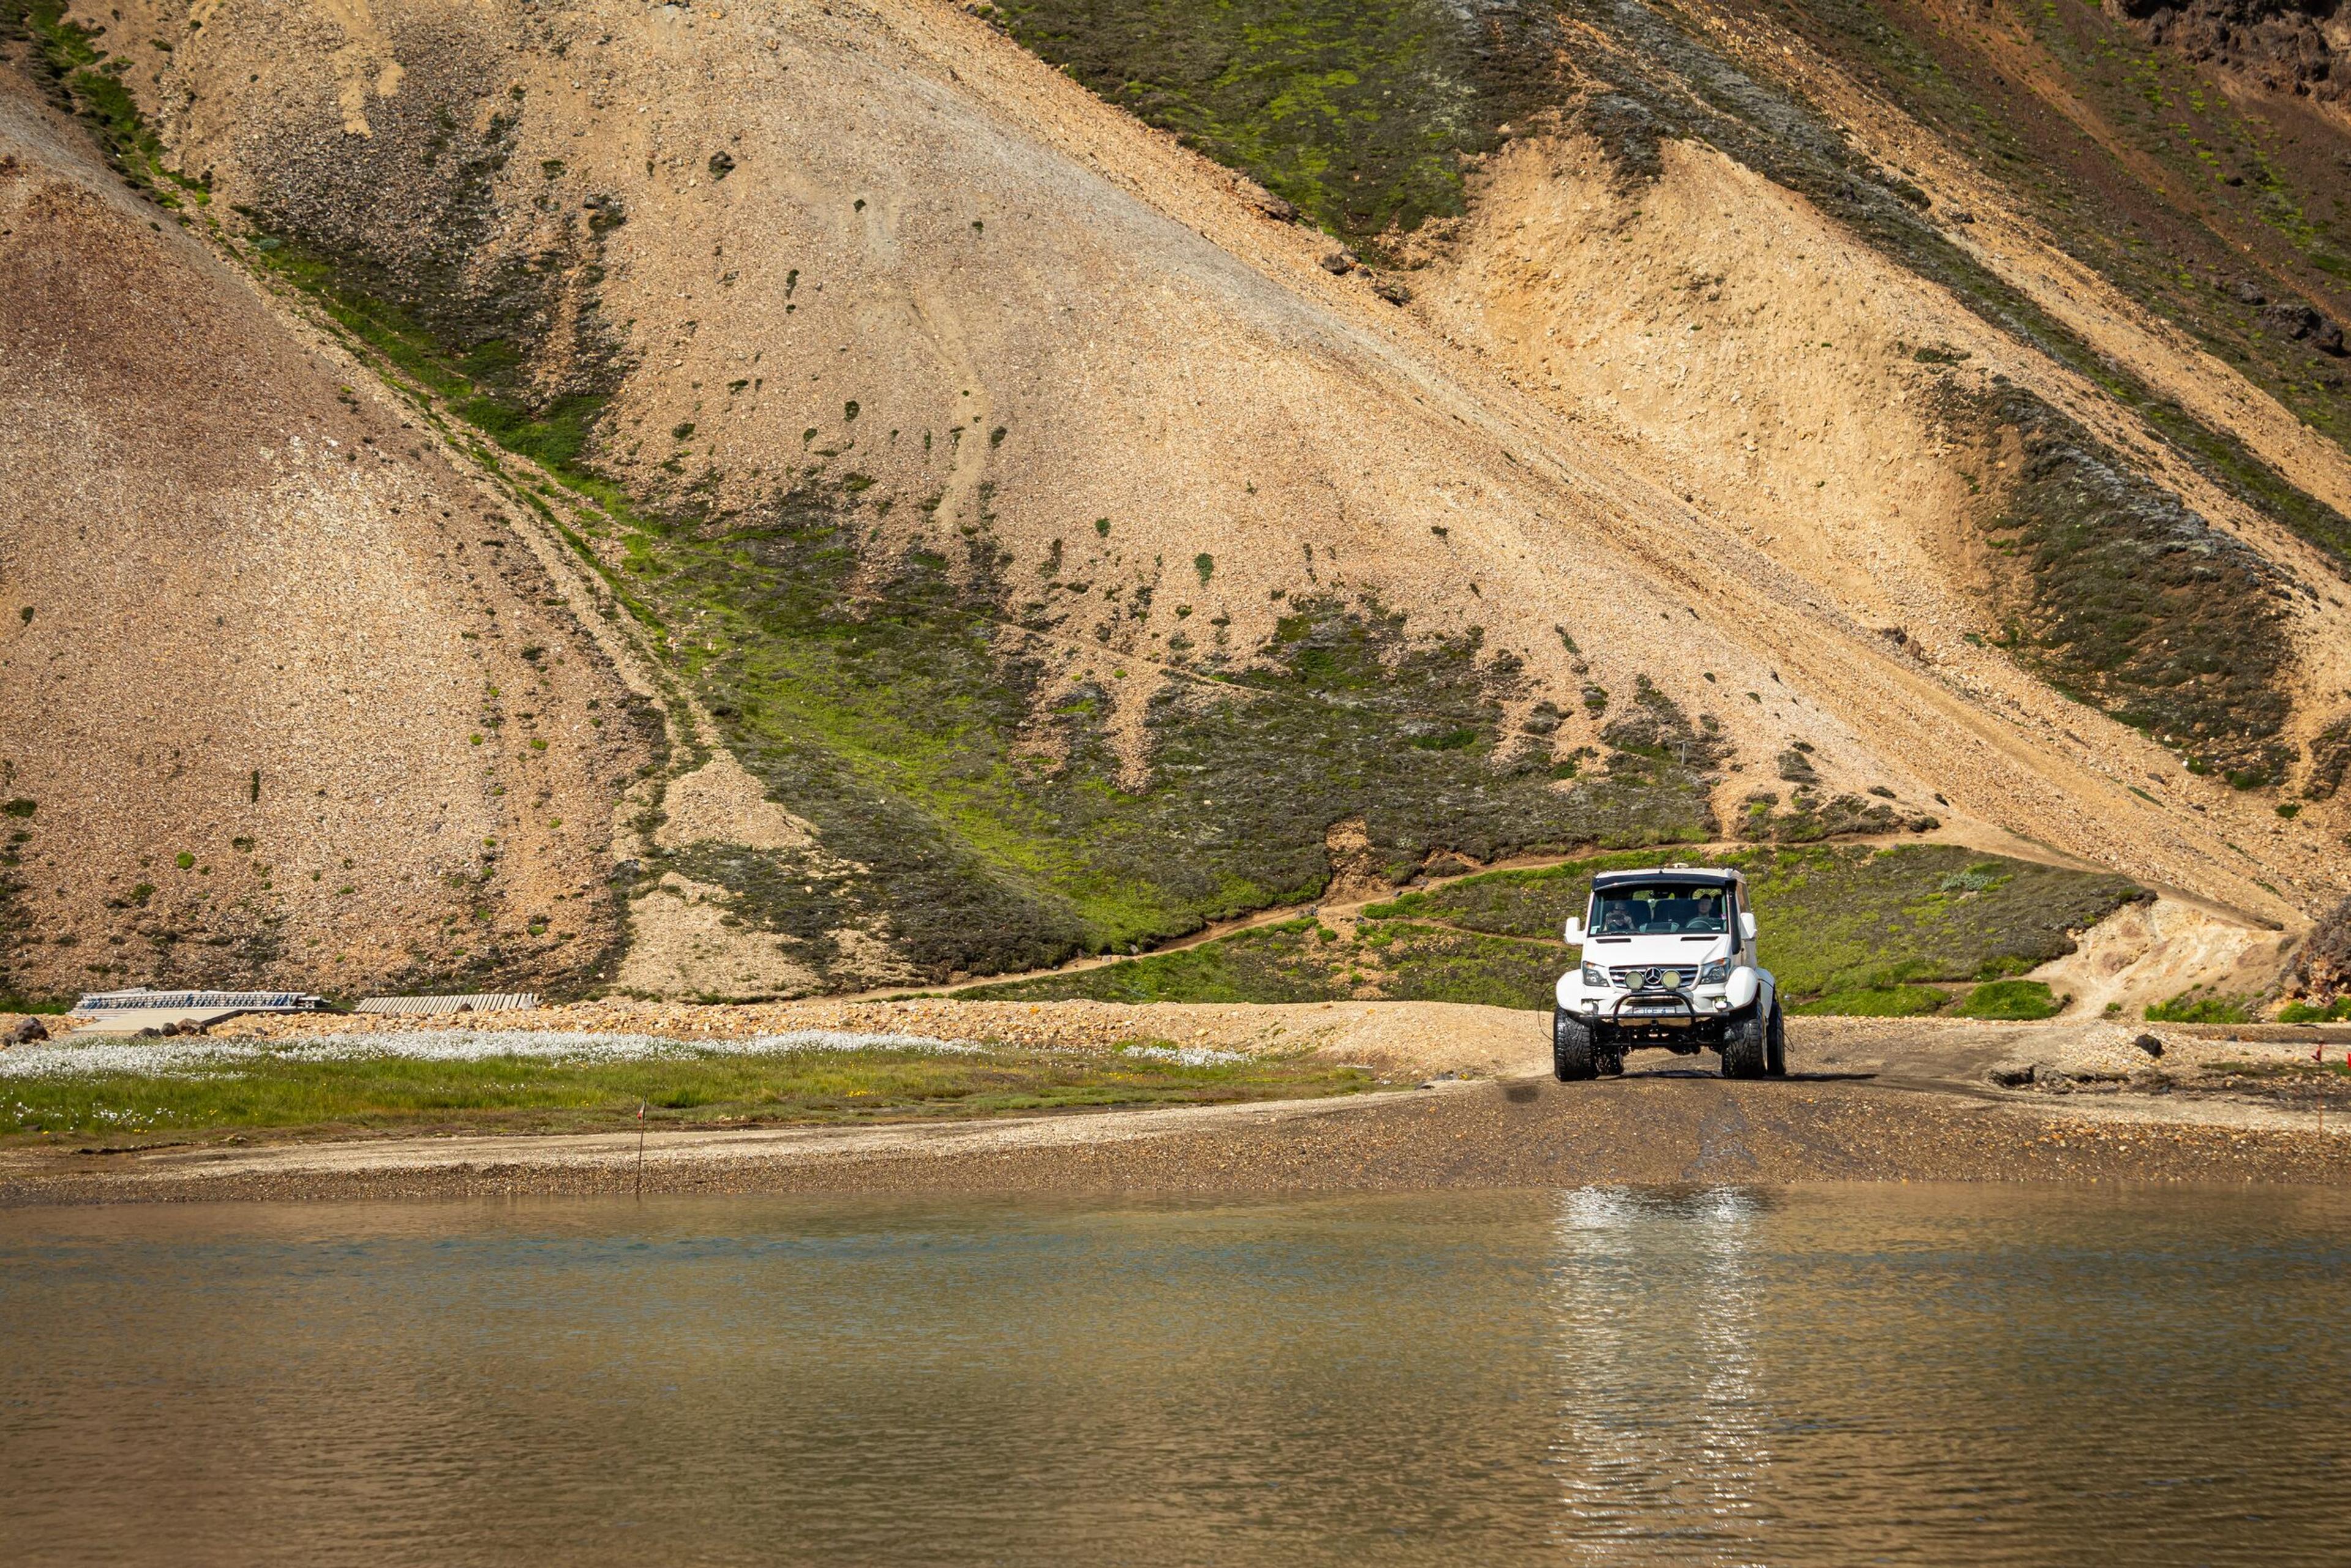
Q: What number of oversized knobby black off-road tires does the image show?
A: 4